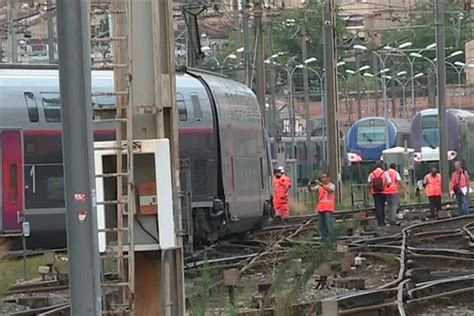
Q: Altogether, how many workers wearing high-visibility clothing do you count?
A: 6